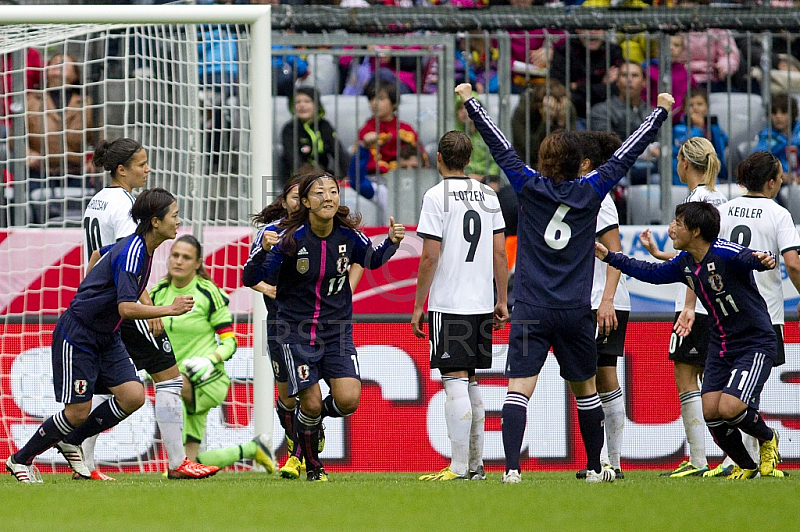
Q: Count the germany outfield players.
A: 5